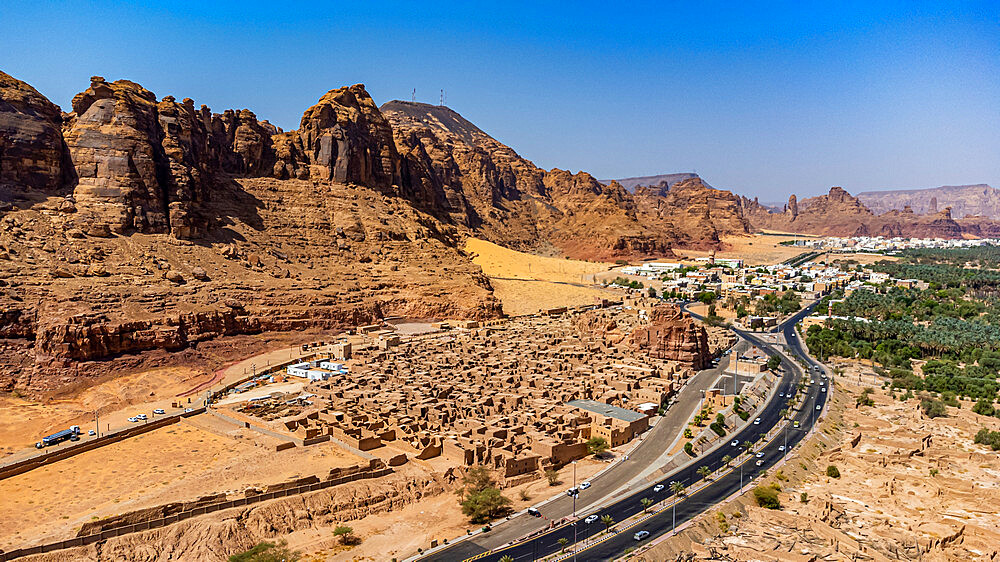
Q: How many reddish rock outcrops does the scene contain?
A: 1